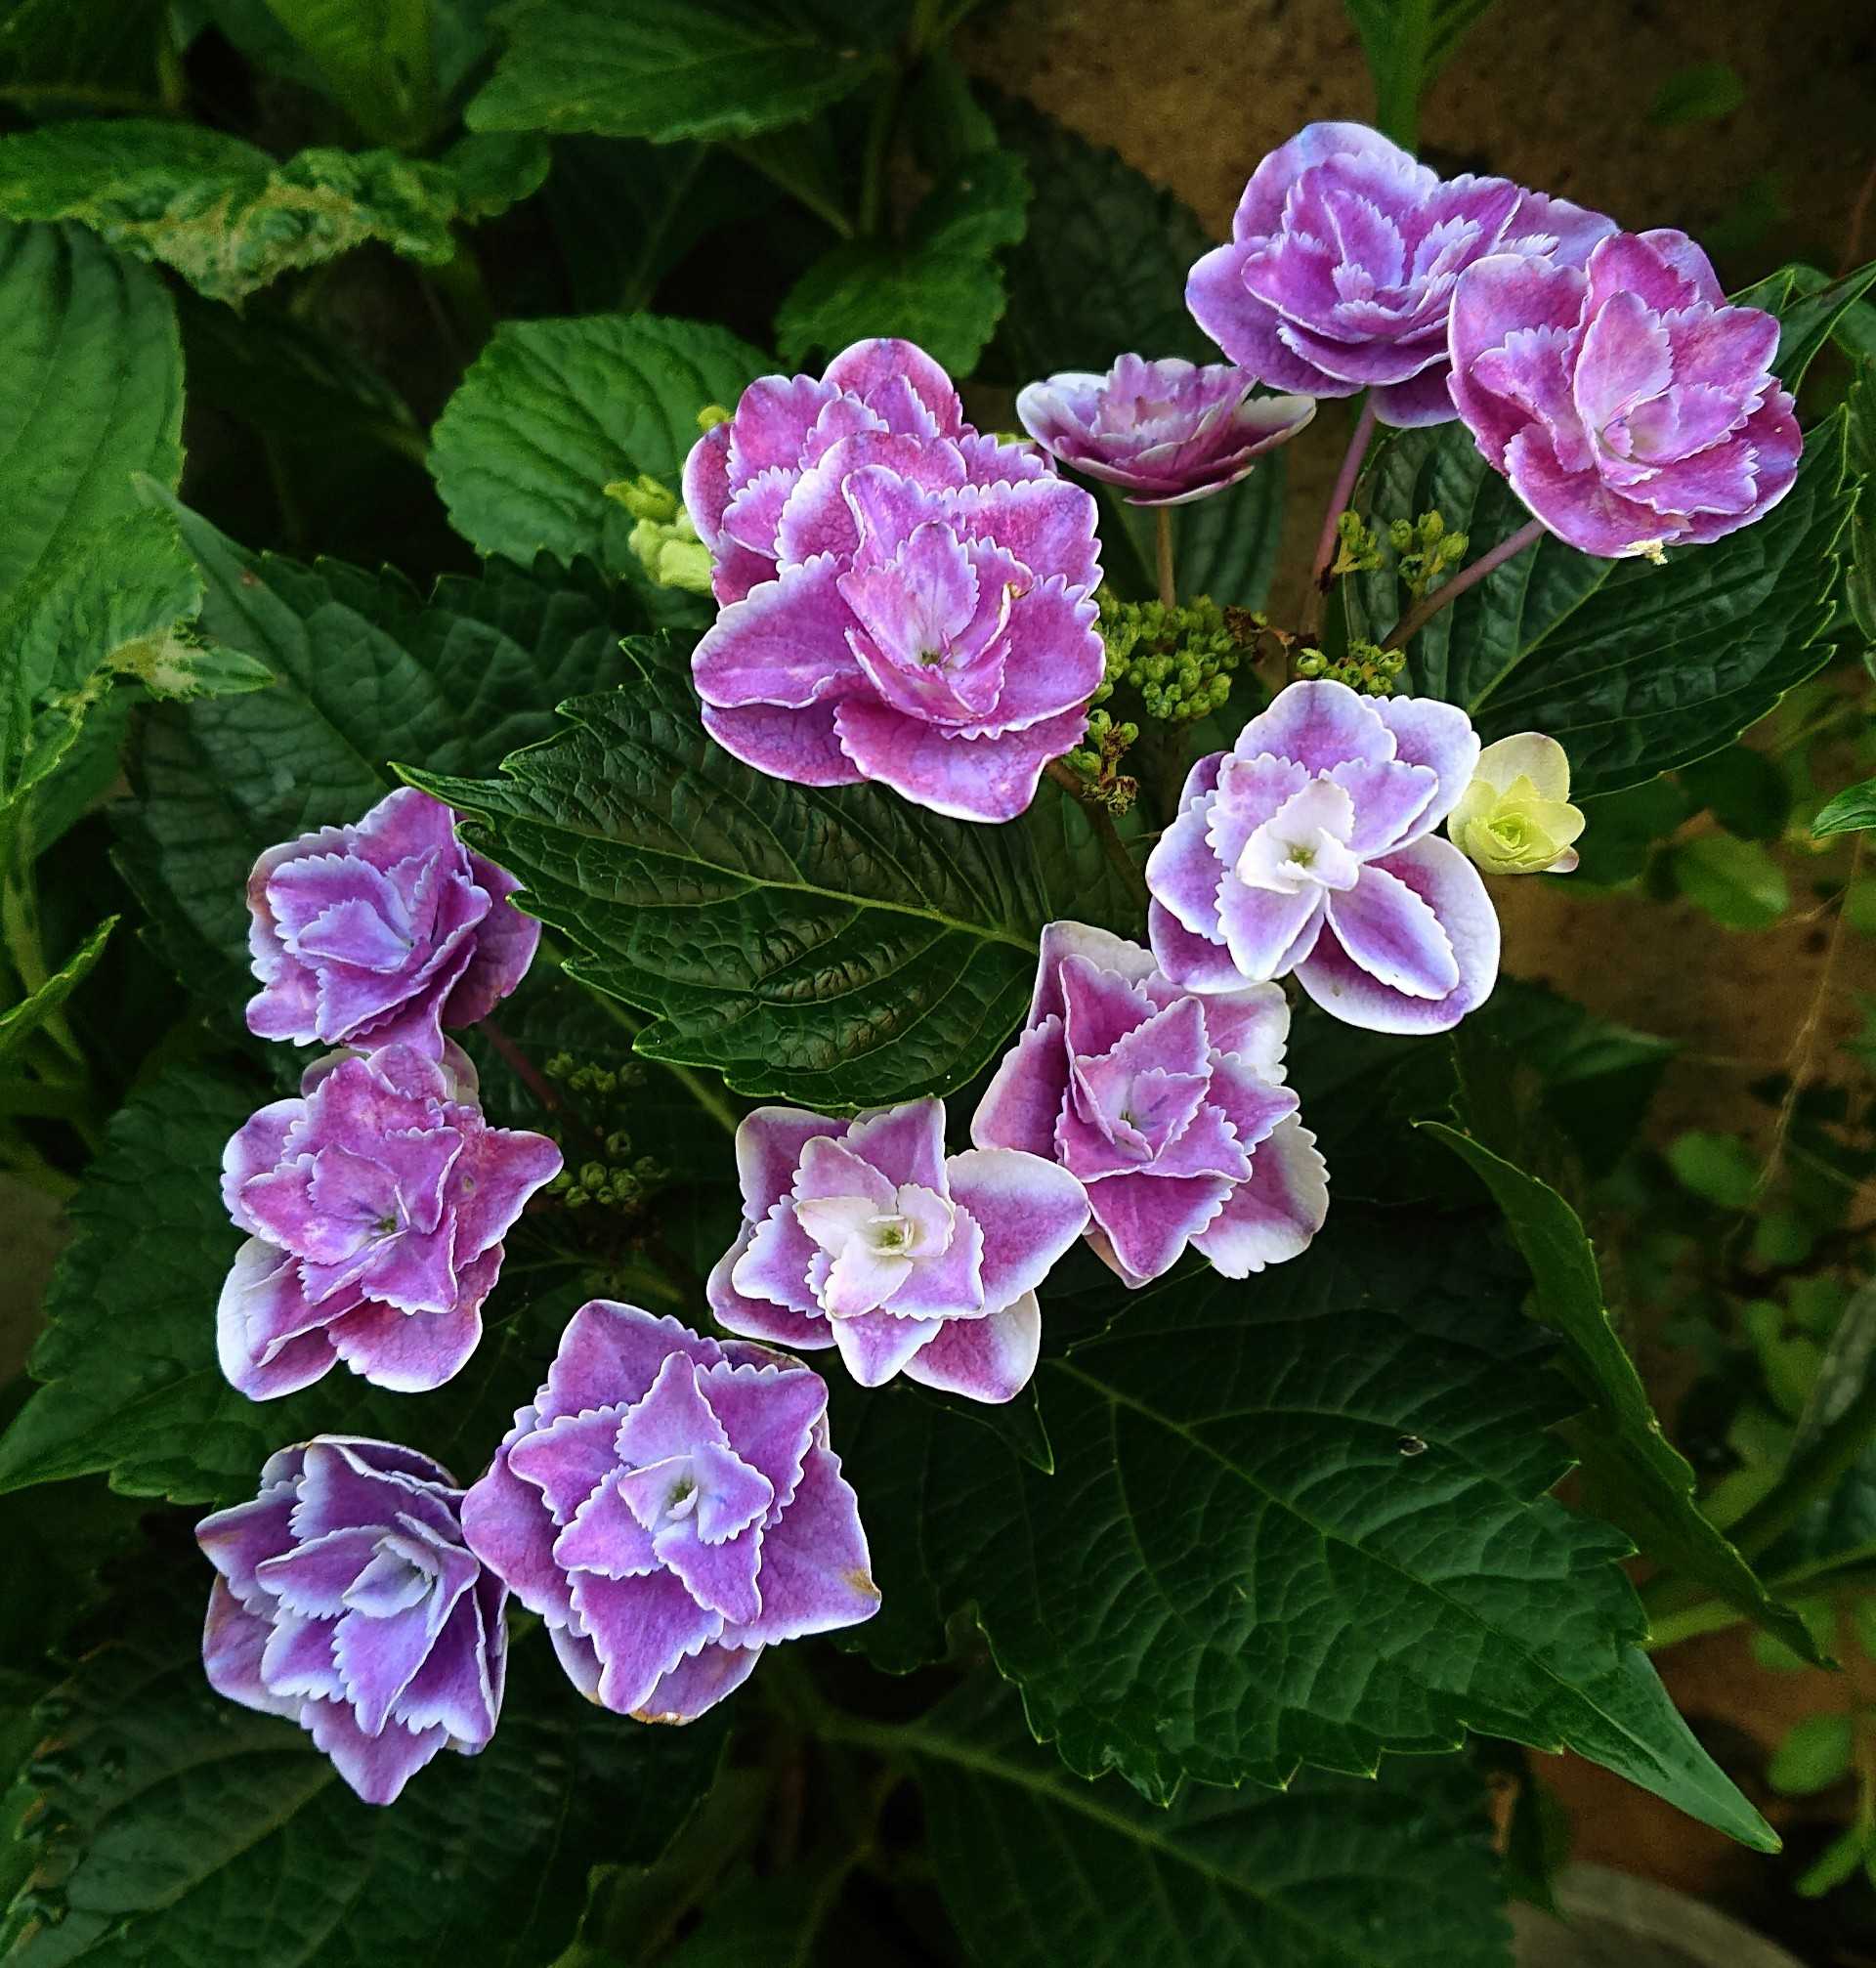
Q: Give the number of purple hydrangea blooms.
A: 12